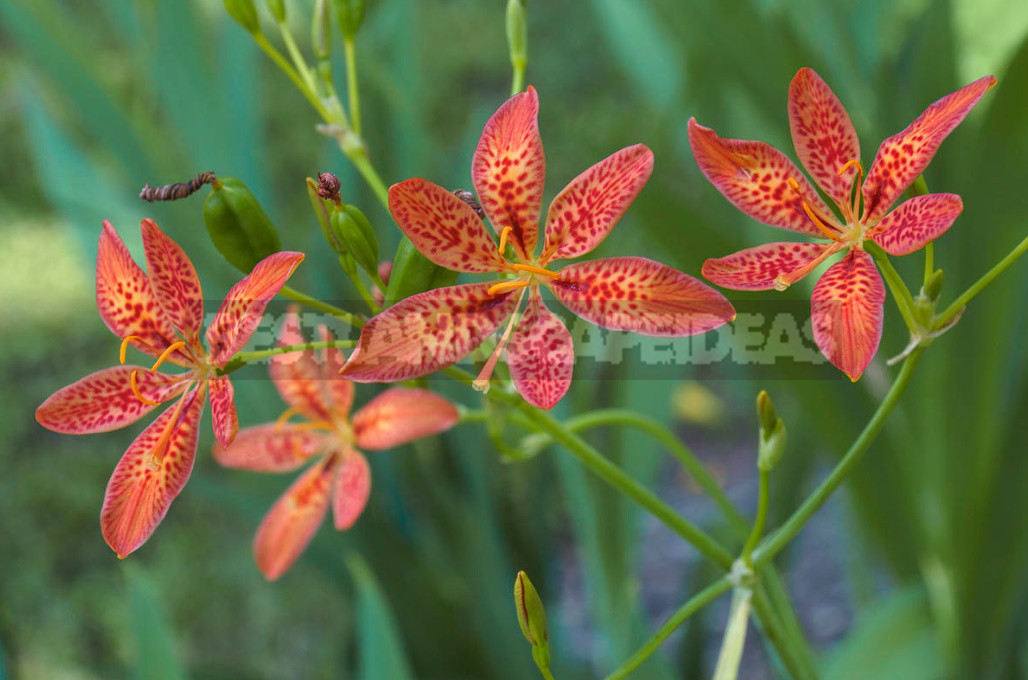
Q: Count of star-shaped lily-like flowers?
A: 4